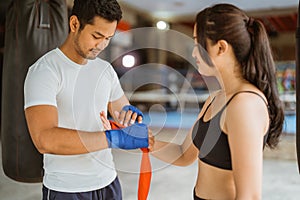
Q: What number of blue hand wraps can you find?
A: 2